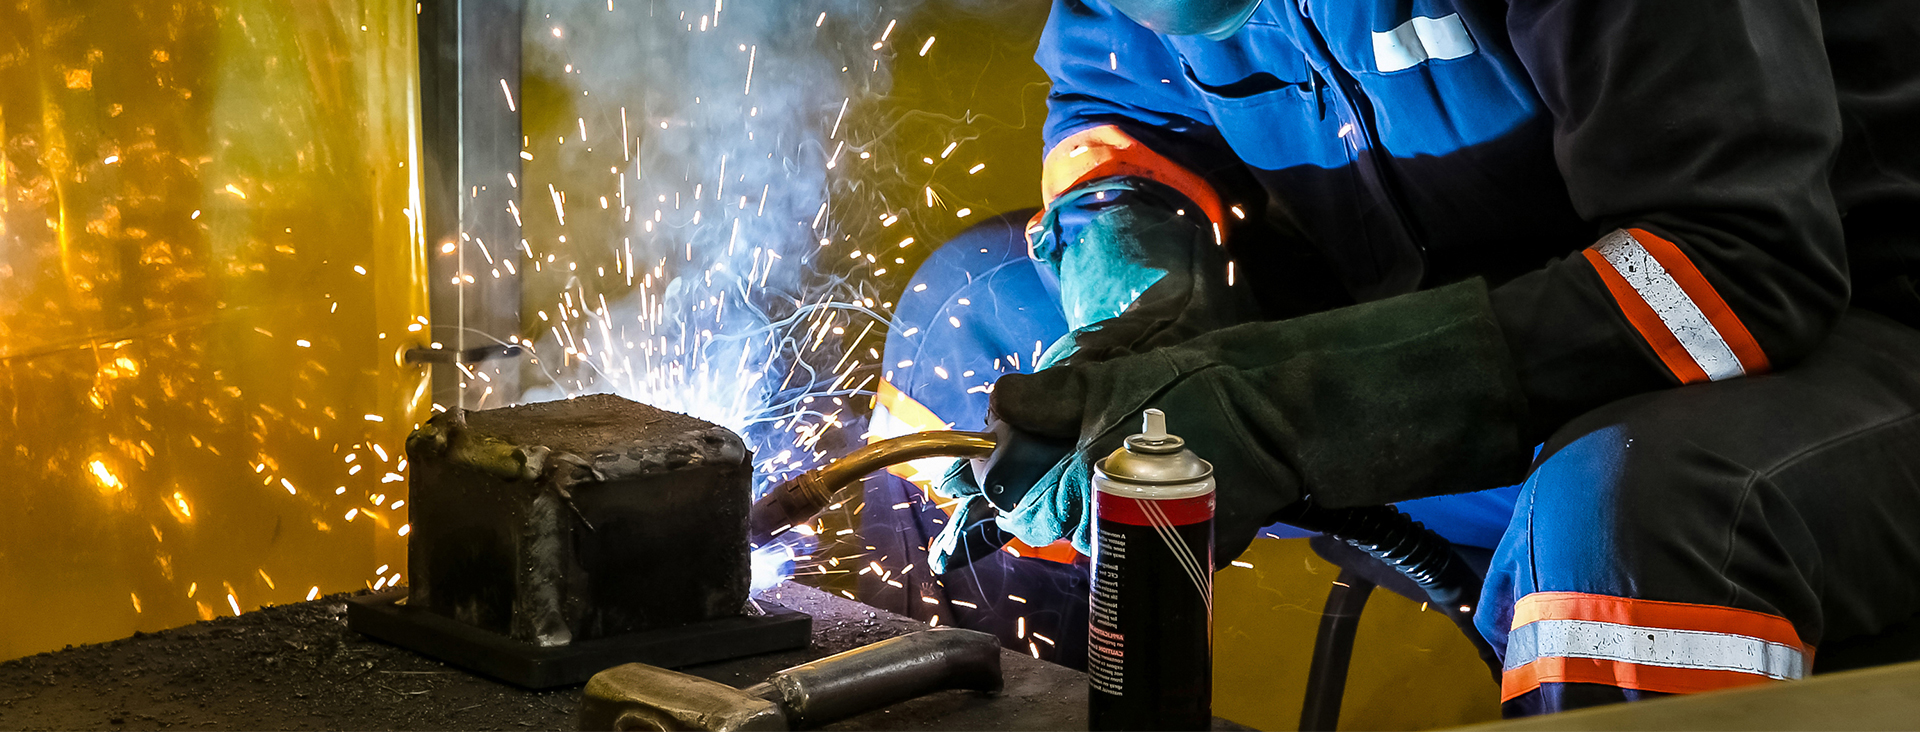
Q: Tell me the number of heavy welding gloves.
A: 2